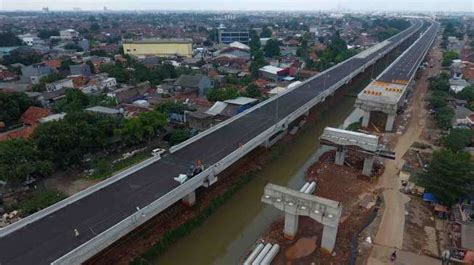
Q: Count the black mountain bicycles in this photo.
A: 0